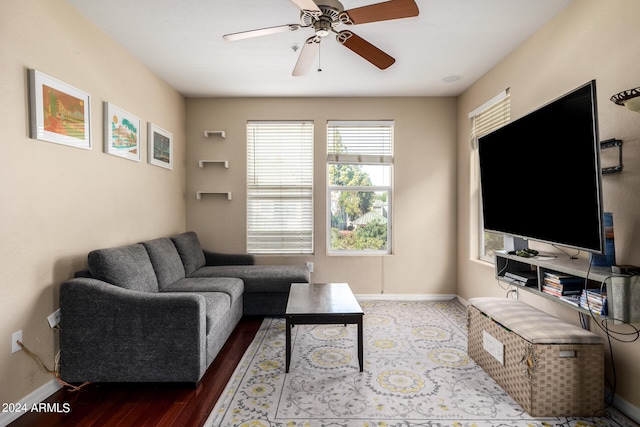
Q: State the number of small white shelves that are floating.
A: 3